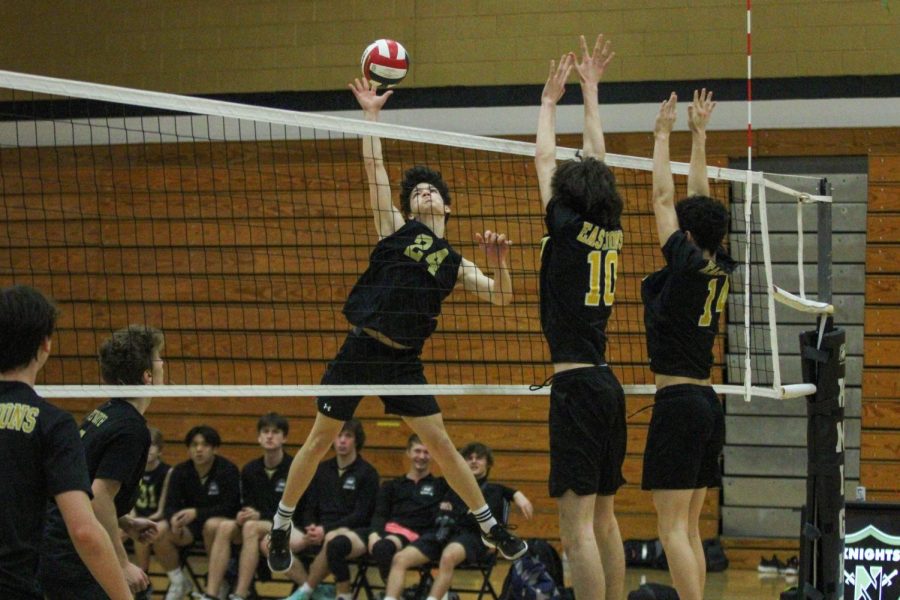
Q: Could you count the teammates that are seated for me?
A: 6